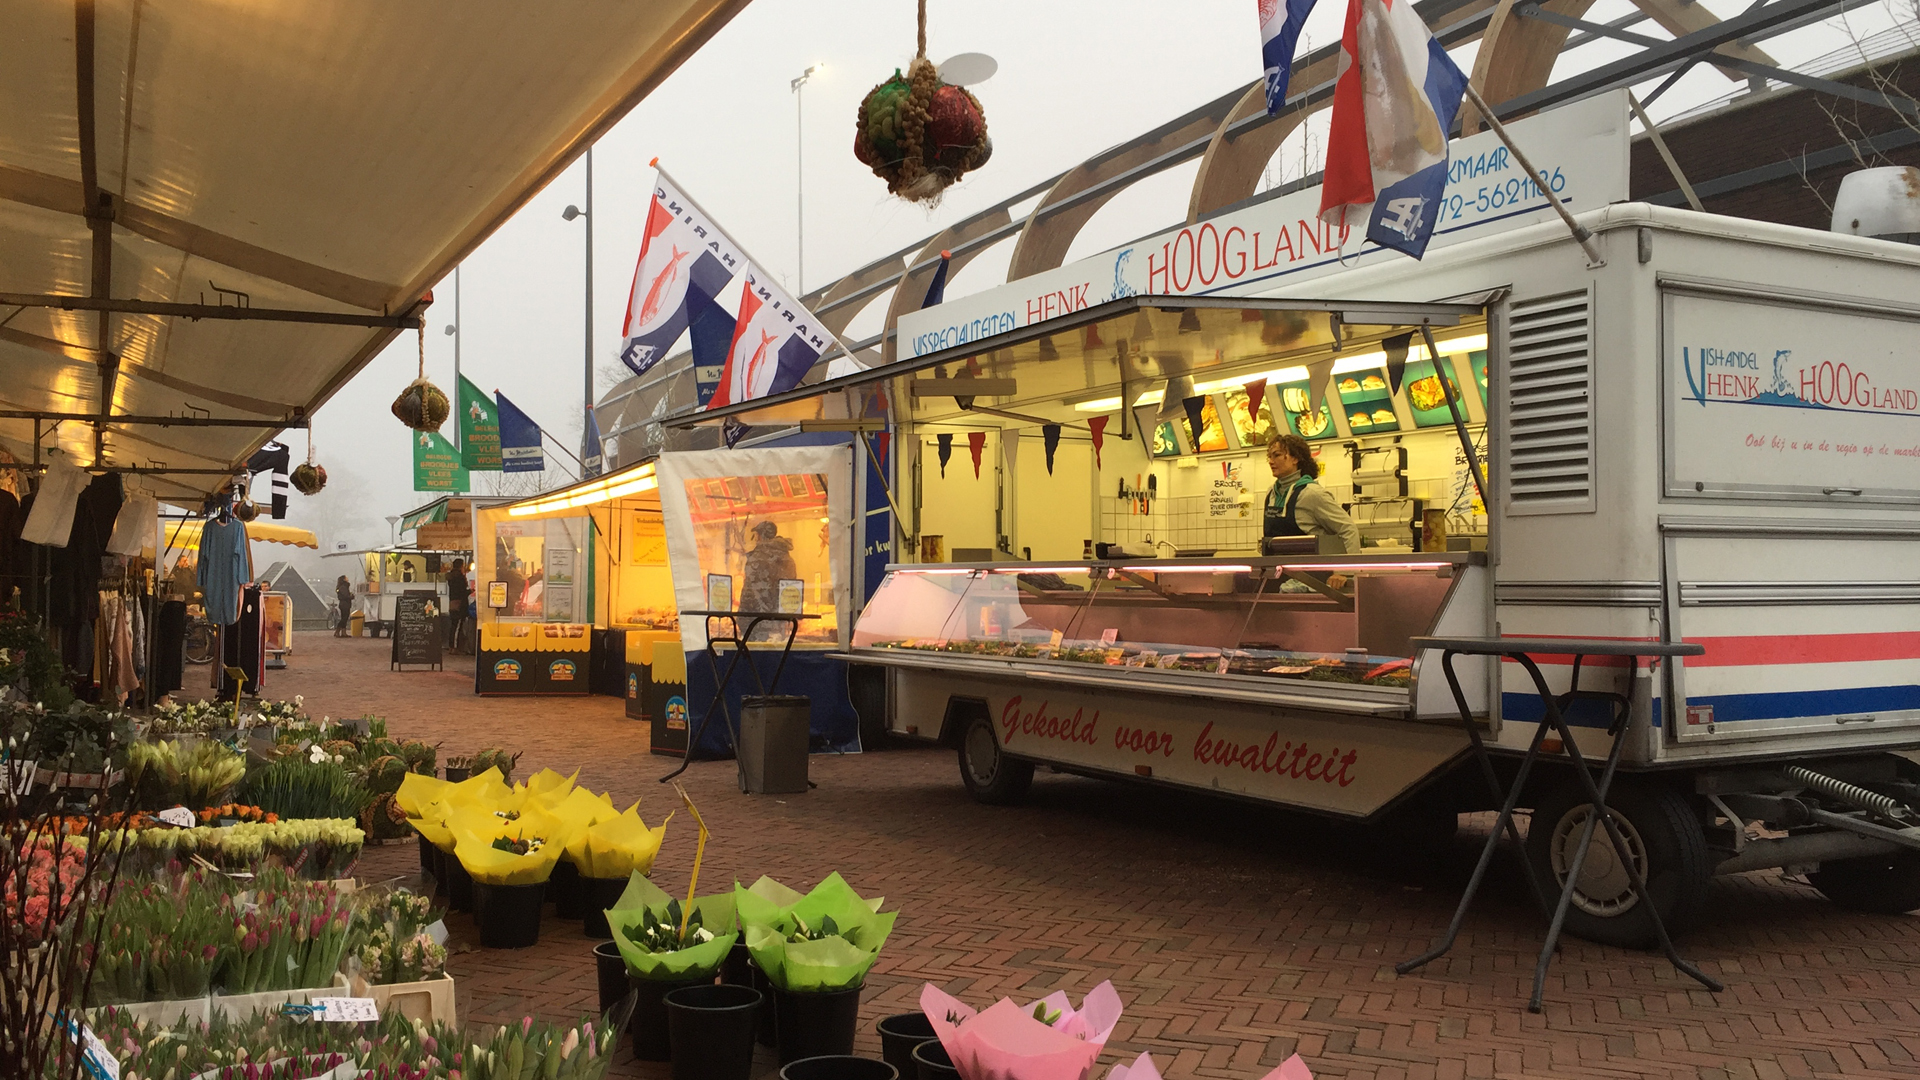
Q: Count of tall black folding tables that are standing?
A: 2